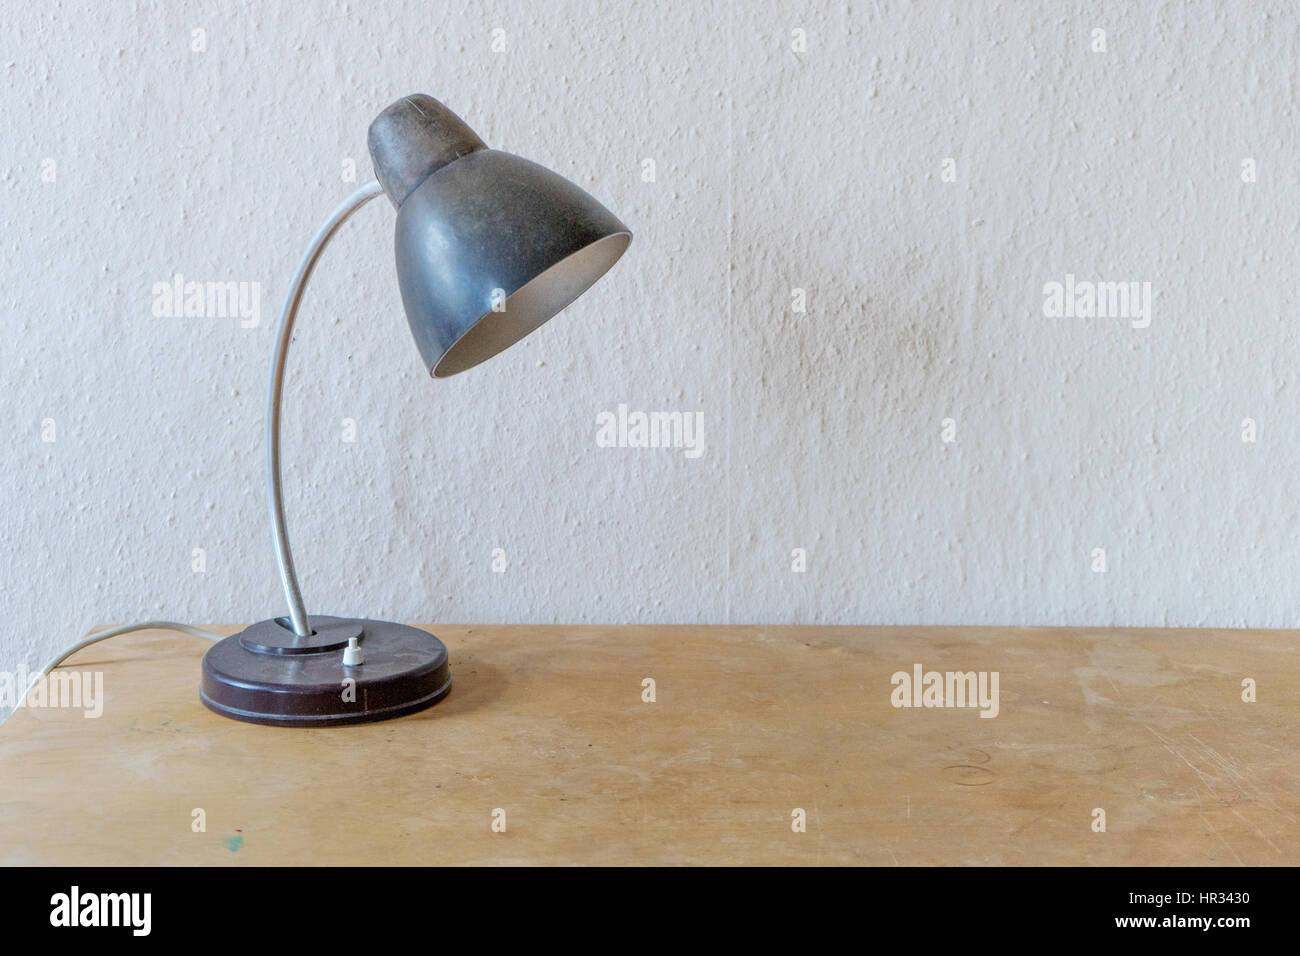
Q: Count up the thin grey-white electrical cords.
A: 1